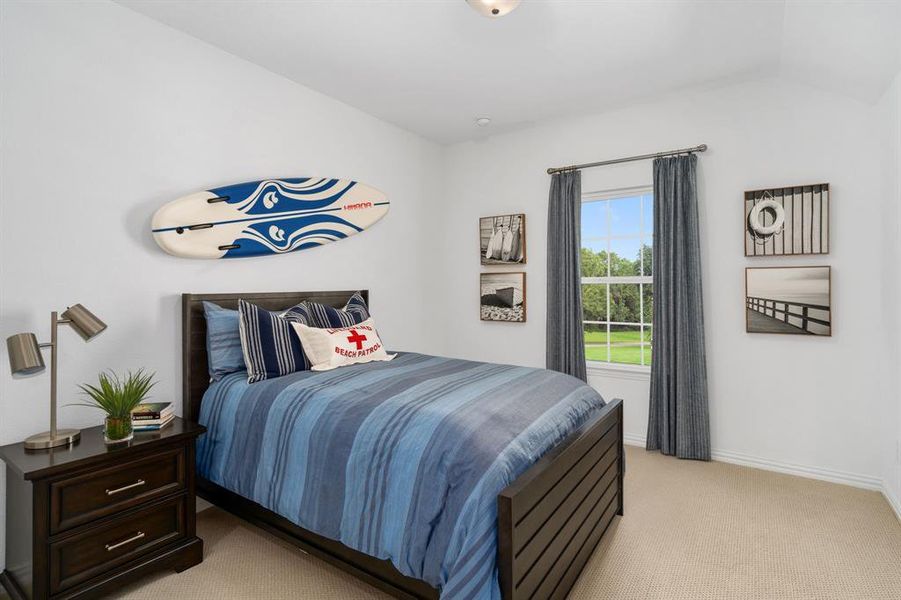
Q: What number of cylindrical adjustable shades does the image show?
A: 2